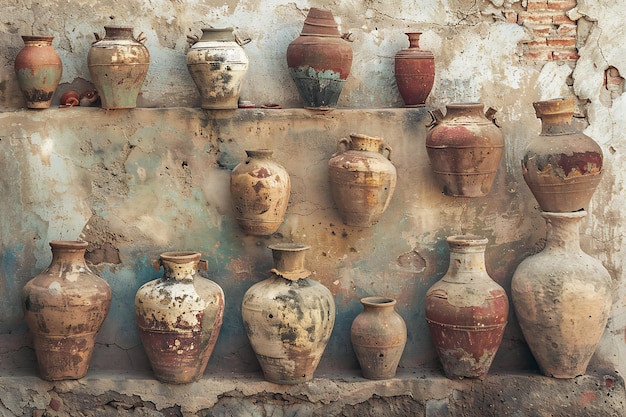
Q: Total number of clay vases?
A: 15